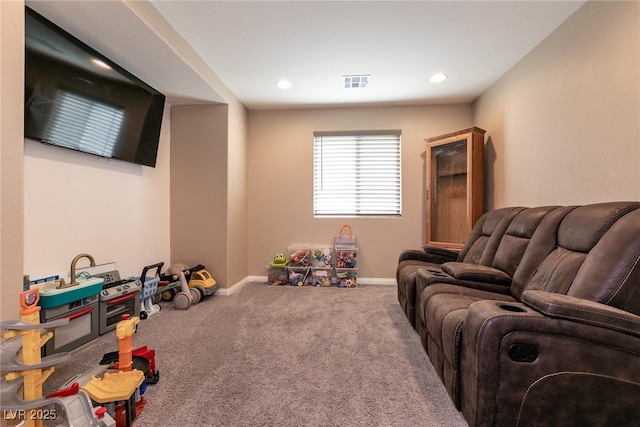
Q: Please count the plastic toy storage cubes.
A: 7